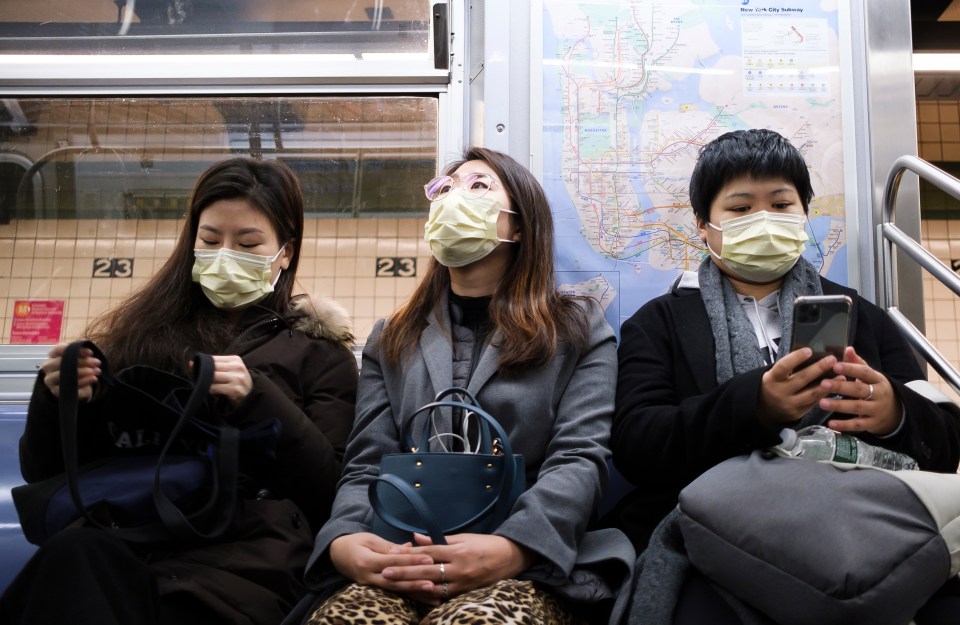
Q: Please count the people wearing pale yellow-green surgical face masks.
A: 3